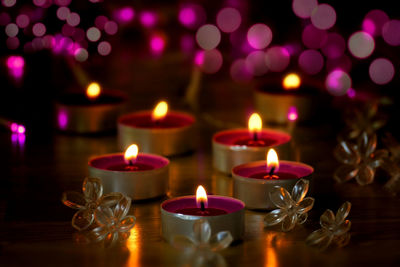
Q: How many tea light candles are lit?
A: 7